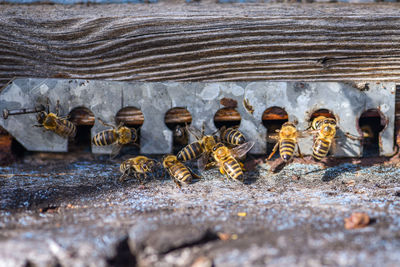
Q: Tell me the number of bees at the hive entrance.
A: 10